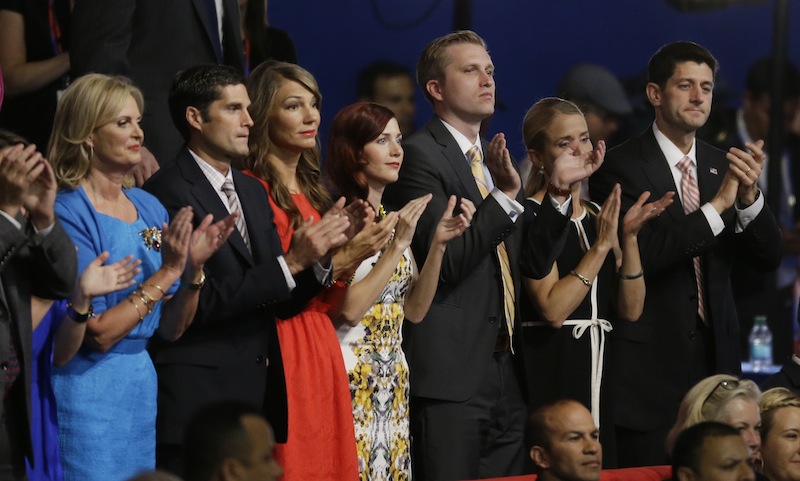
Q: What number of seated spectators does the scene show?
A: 5